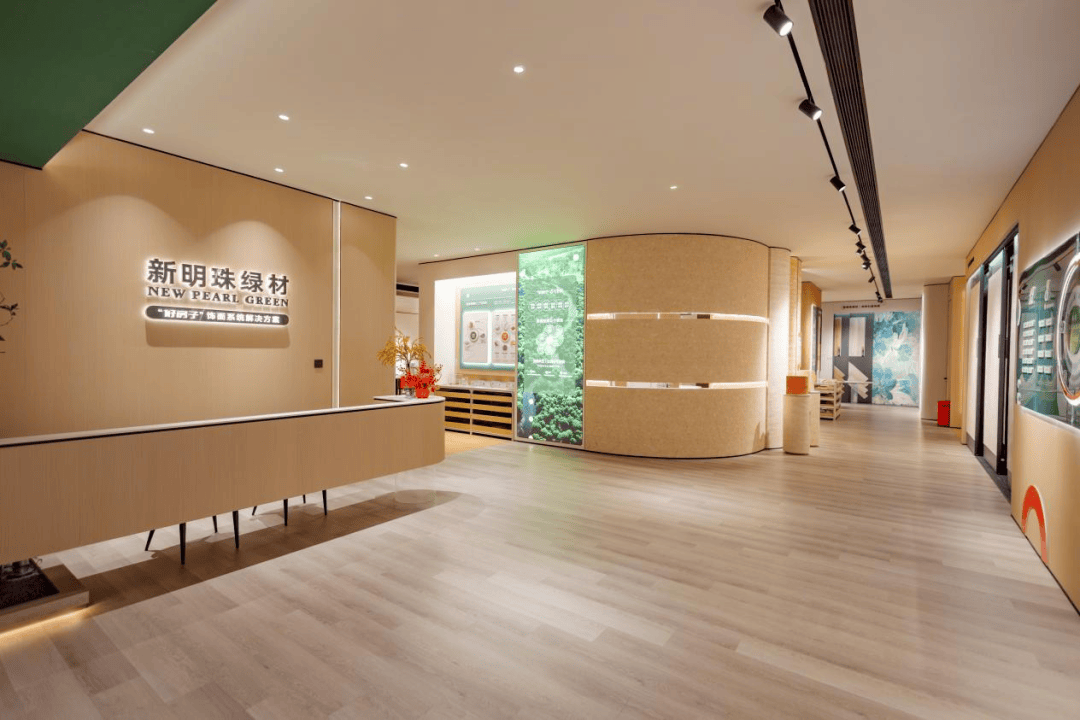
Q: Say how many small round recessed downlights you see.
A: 9